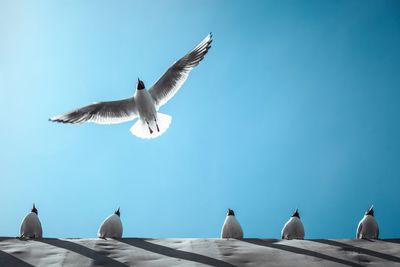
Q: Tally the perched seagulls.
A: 5